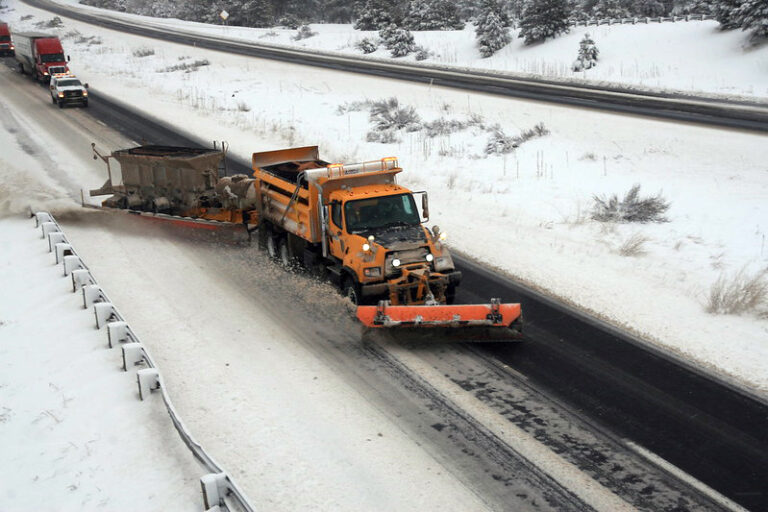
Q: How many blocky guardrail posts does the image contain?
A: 12